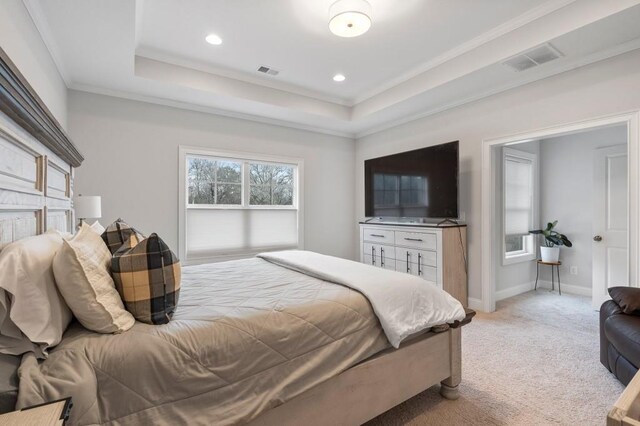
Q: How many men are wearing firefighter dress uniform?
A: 0